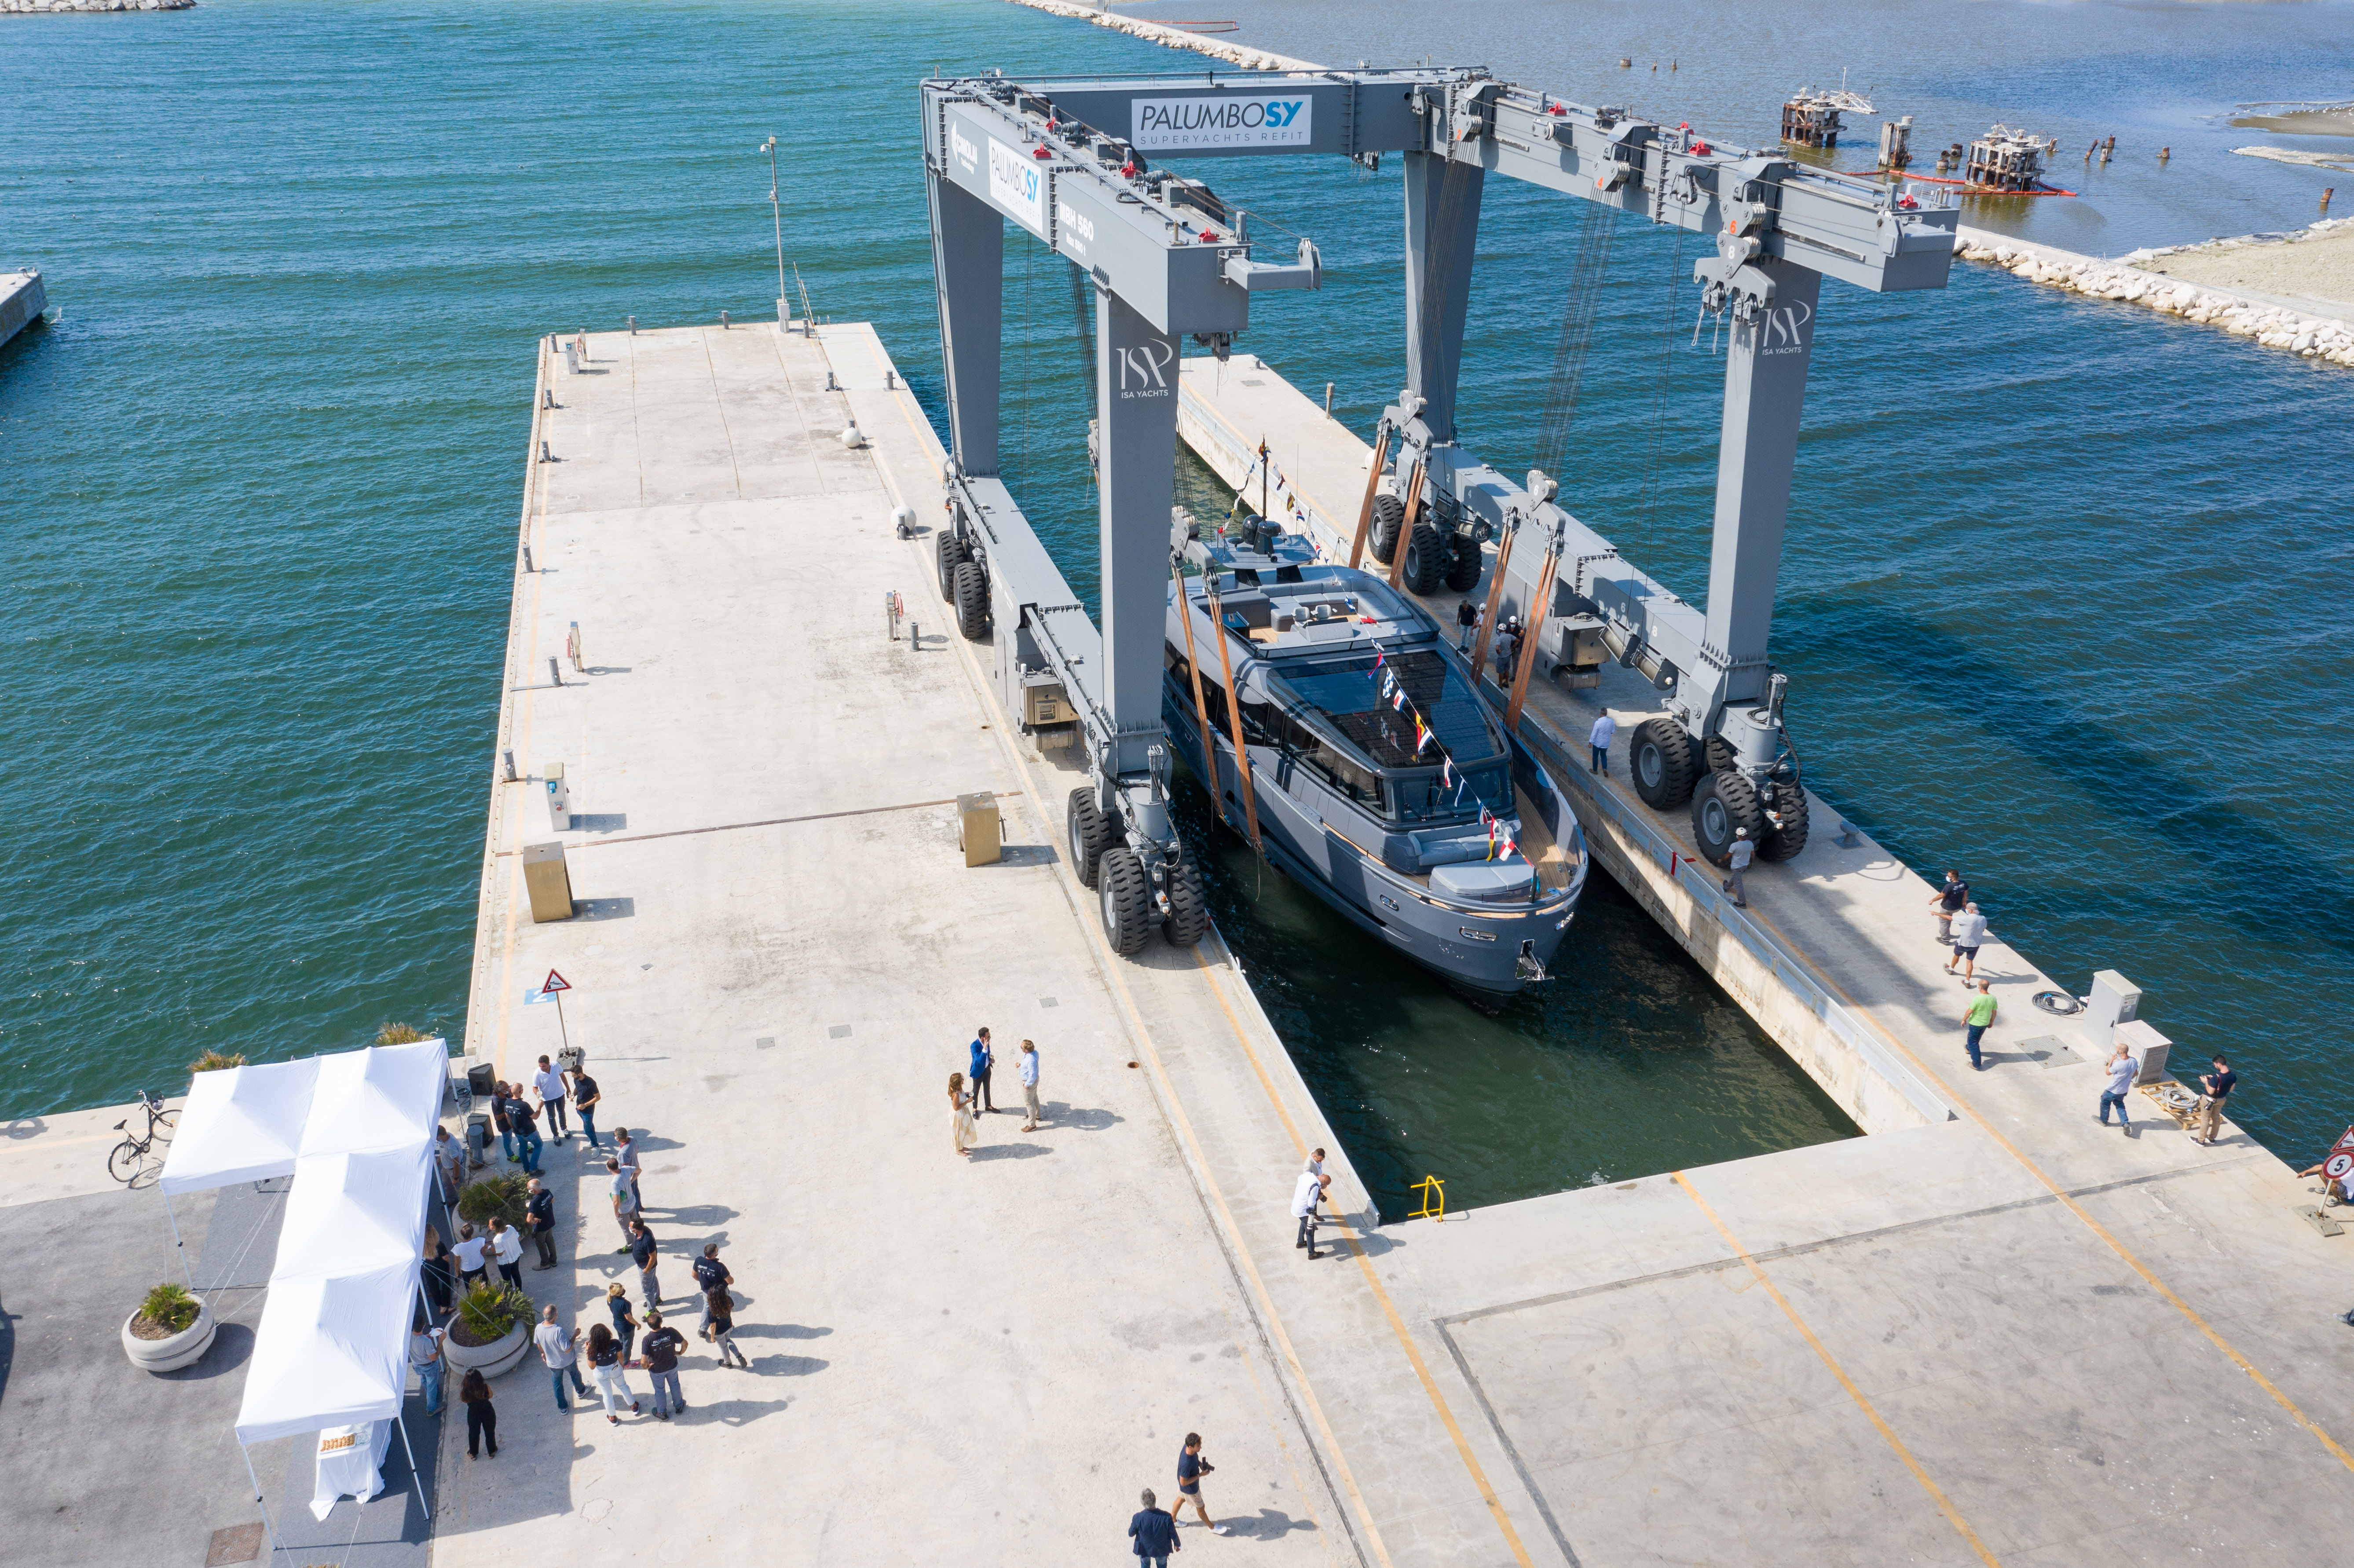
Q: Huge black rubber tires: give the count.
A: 13